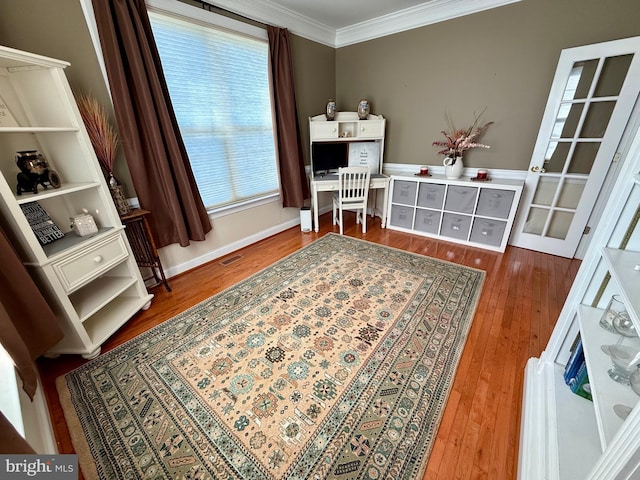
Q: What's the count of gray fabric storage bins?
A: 8